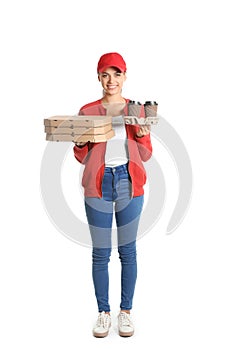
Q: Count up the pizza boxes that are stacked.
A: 3